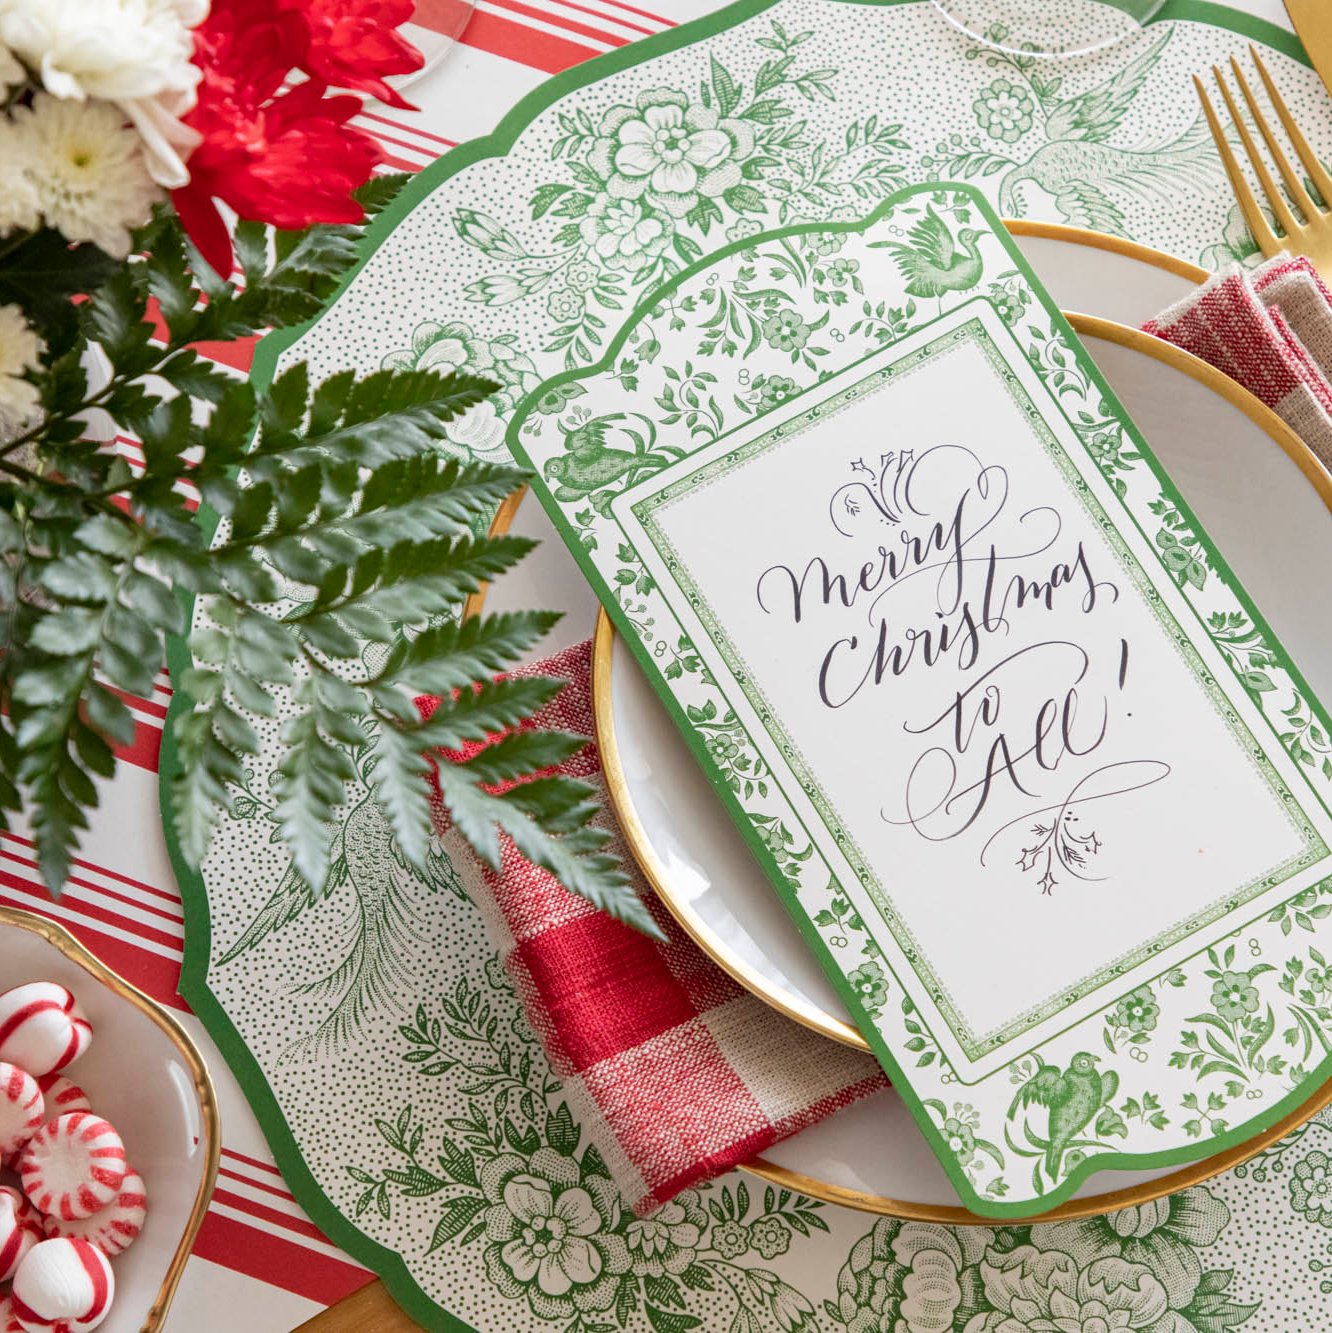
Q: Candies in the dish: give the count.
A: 8